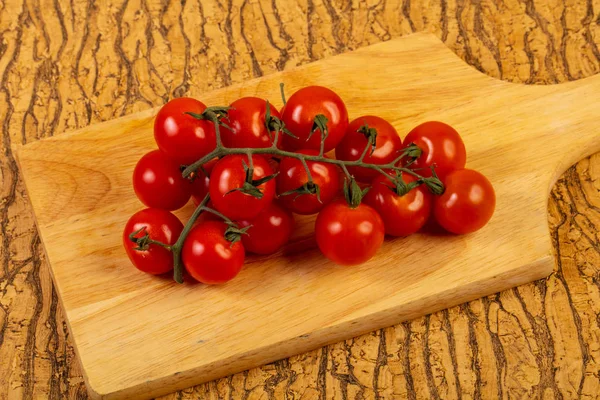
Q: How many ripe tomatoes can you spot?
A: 15